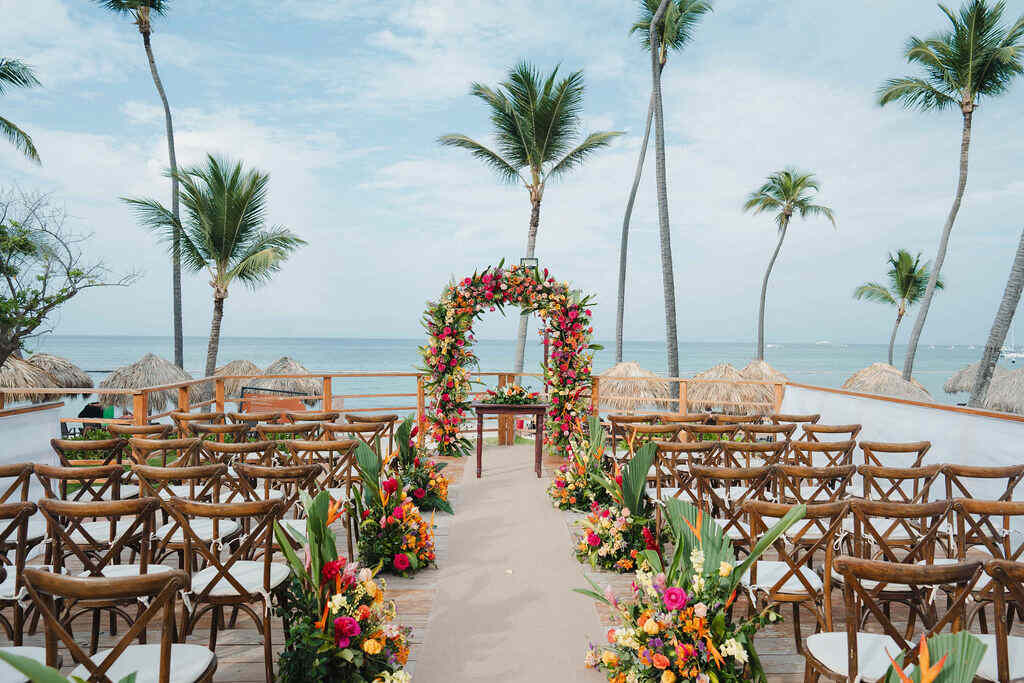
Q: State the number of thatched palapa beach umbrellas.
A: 11